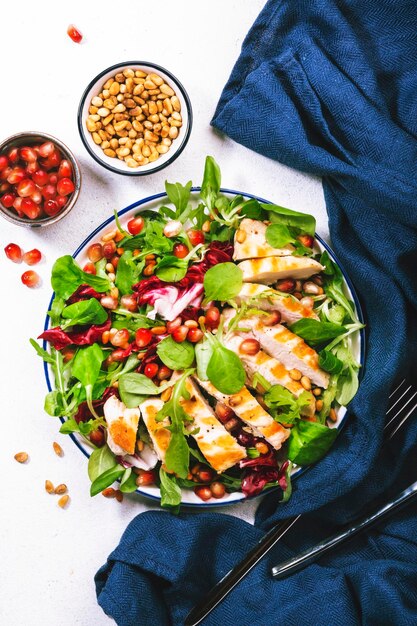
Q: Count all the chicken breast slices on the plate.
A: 9